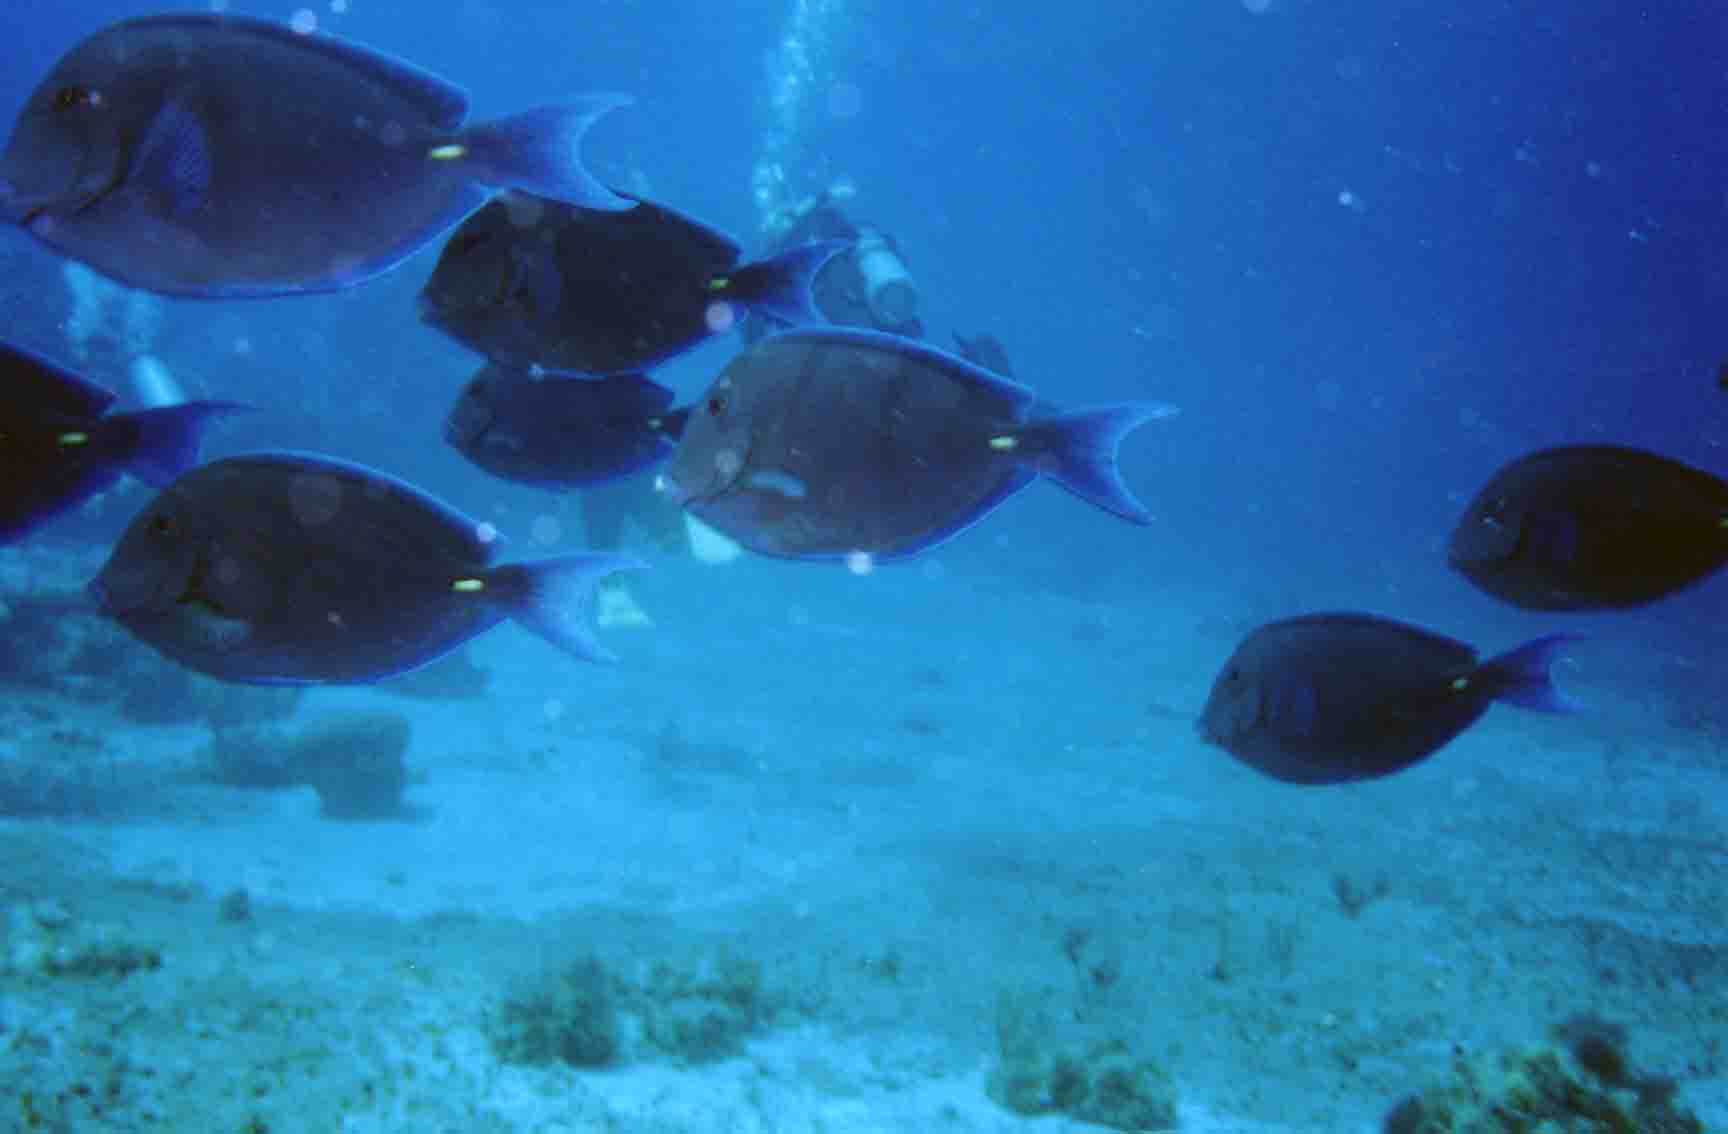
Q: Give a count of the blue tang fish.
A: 8